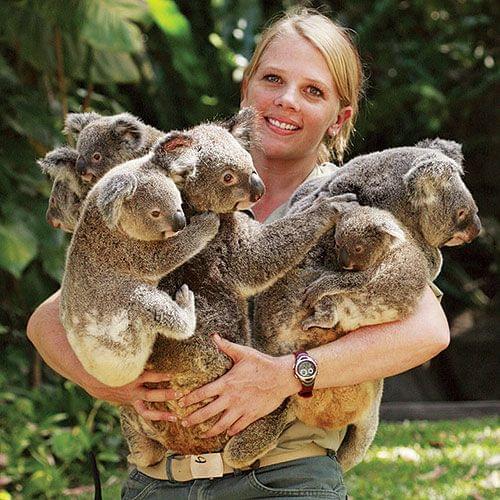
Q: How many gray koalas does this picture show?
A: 6